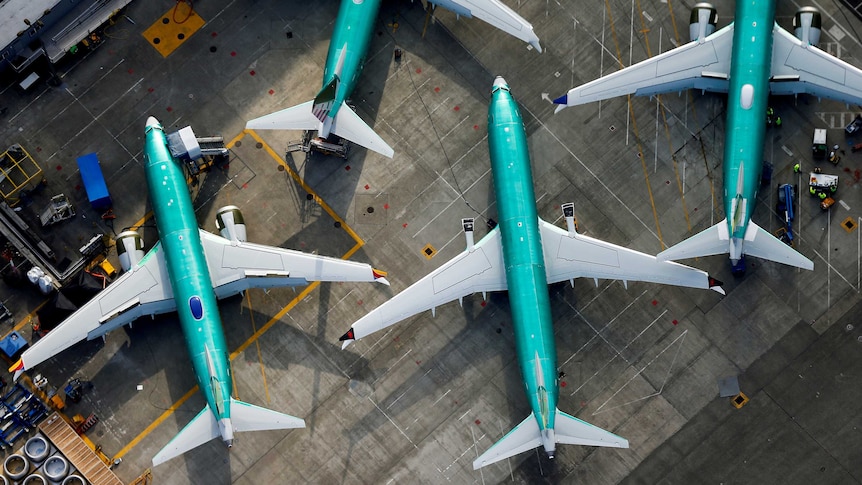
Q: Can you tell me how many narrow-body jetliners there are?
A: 4